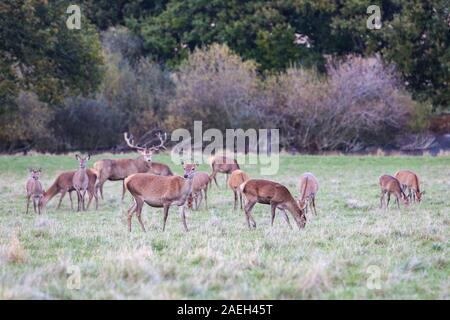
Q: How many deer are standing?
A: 13